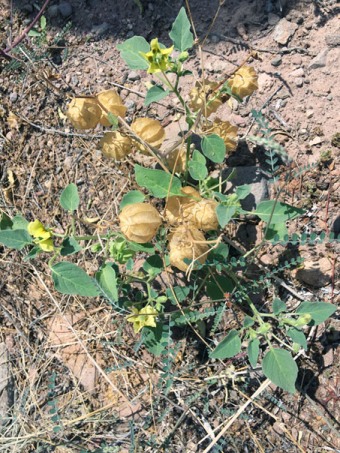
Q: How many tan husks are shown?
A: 12